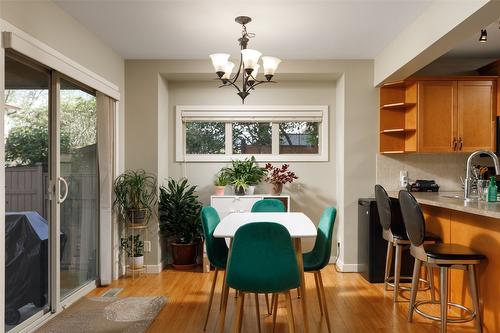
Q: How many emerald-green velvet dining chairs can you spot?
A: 4